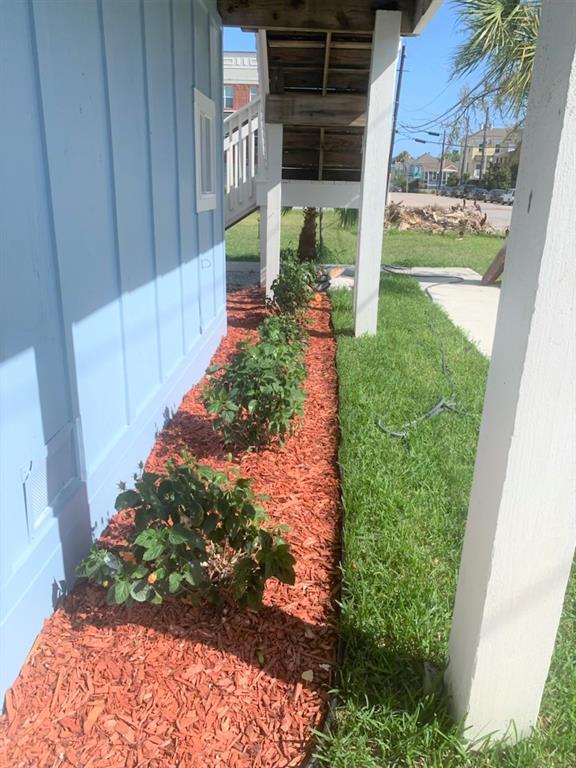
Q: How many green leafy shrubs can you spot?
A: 4